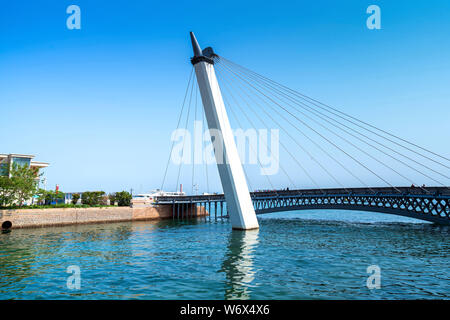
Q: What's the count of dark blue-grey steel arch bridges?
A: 1